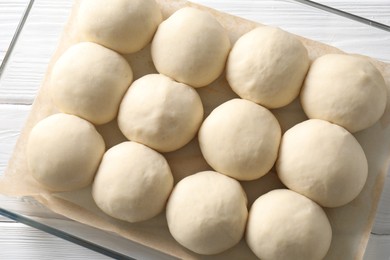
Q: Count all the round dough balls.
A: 12